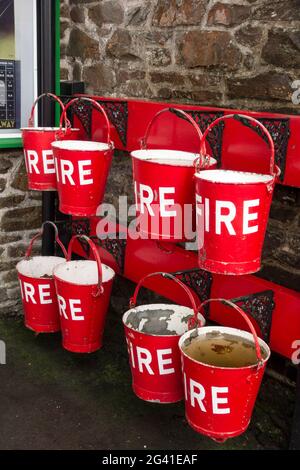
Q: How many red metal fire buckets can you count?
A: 8